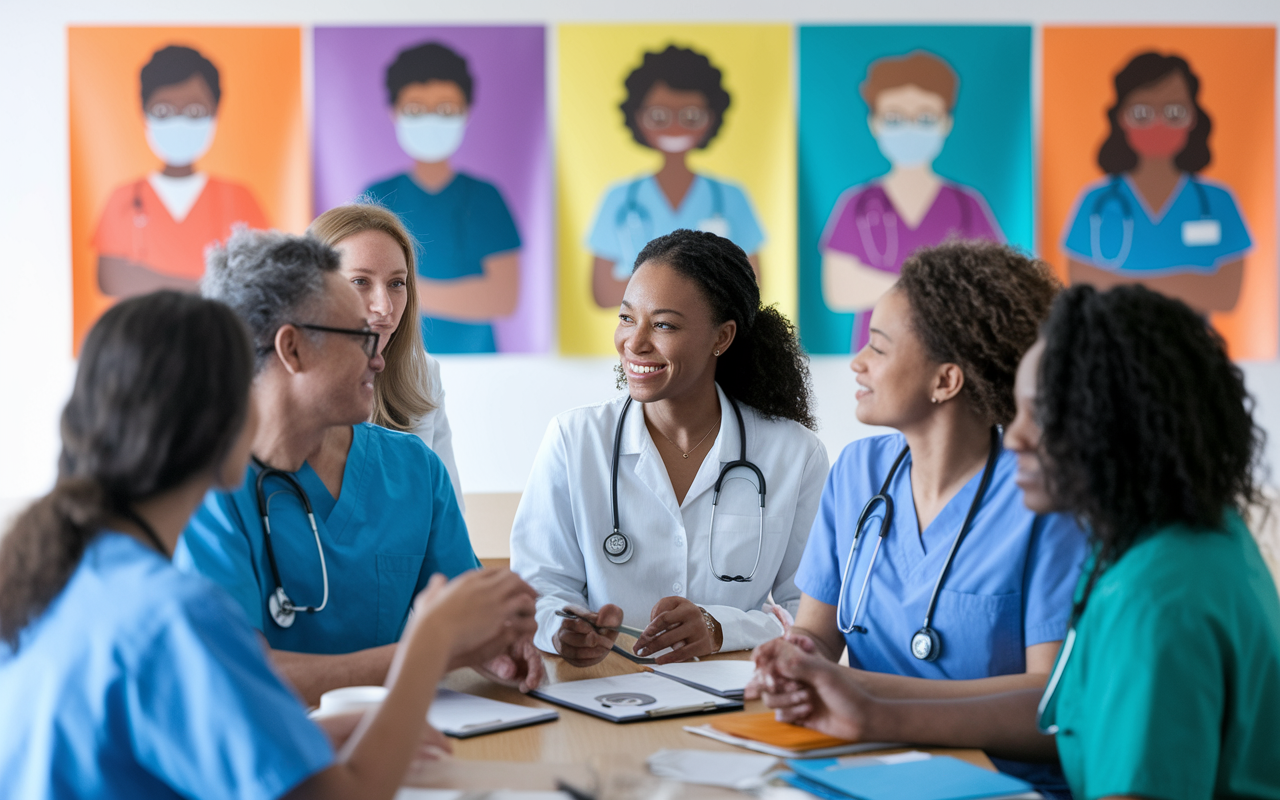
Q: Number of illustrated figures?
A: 5